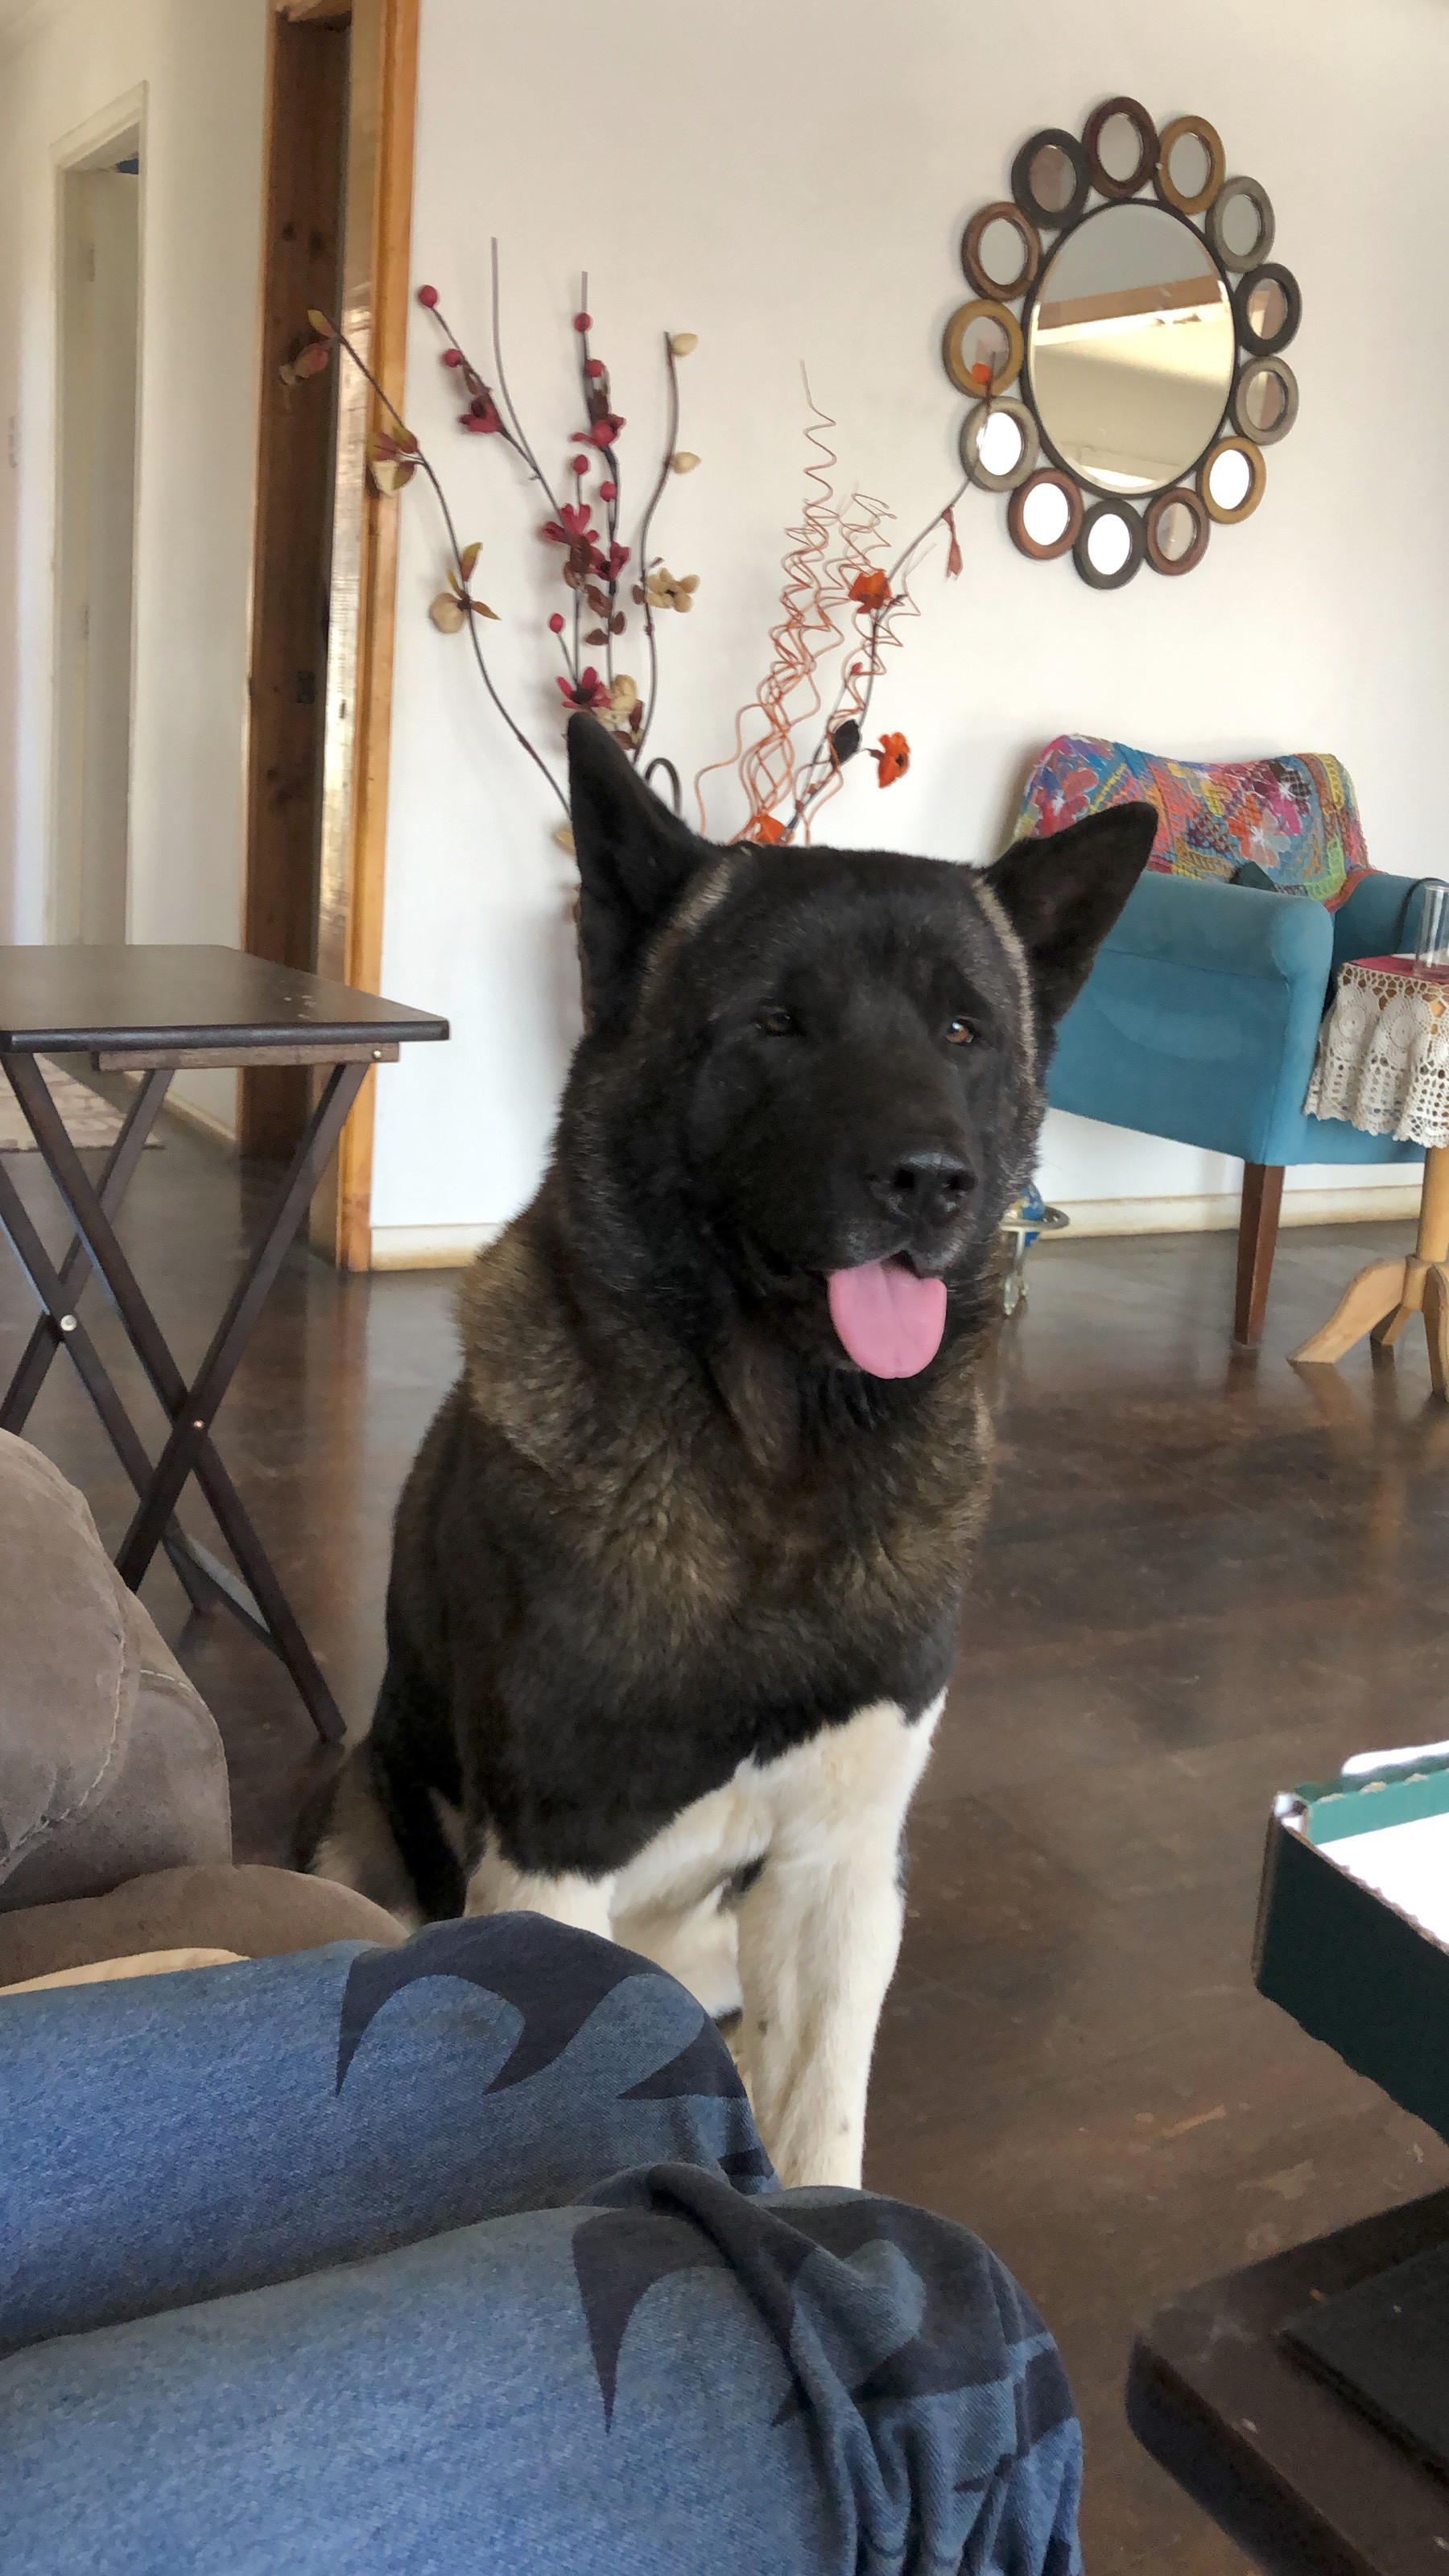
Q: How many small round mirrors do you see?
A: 13